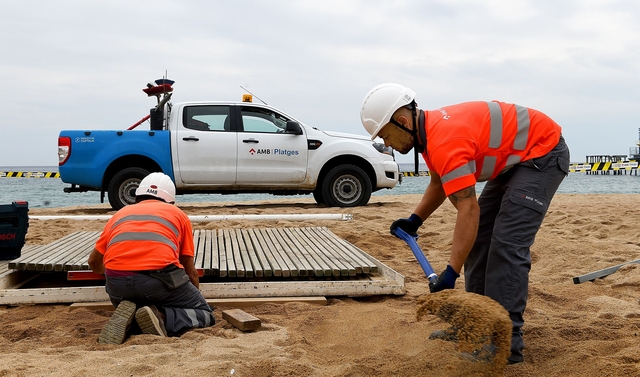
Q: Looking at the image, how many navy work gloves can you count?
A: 2